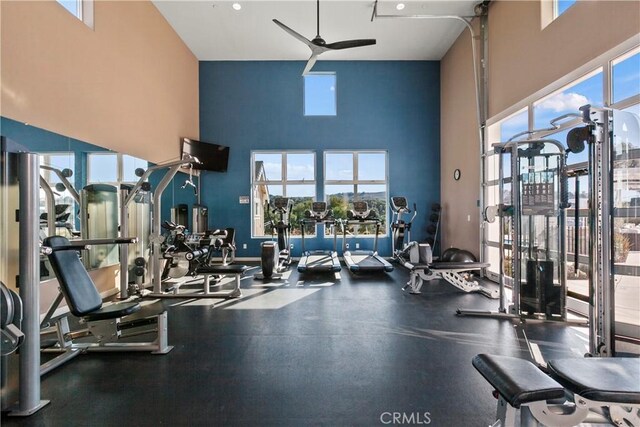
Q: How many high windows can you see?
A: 3